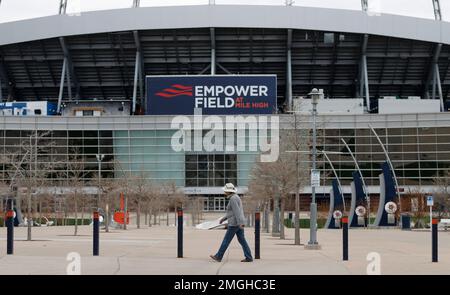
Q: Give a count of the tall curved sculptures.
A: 3